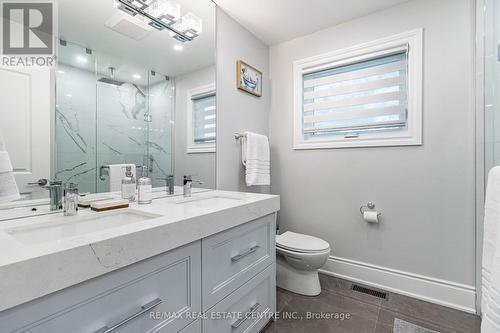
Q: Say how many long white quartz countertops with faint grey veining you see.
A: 1